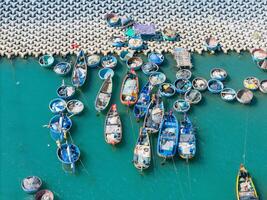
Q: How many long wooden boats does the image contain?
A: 10